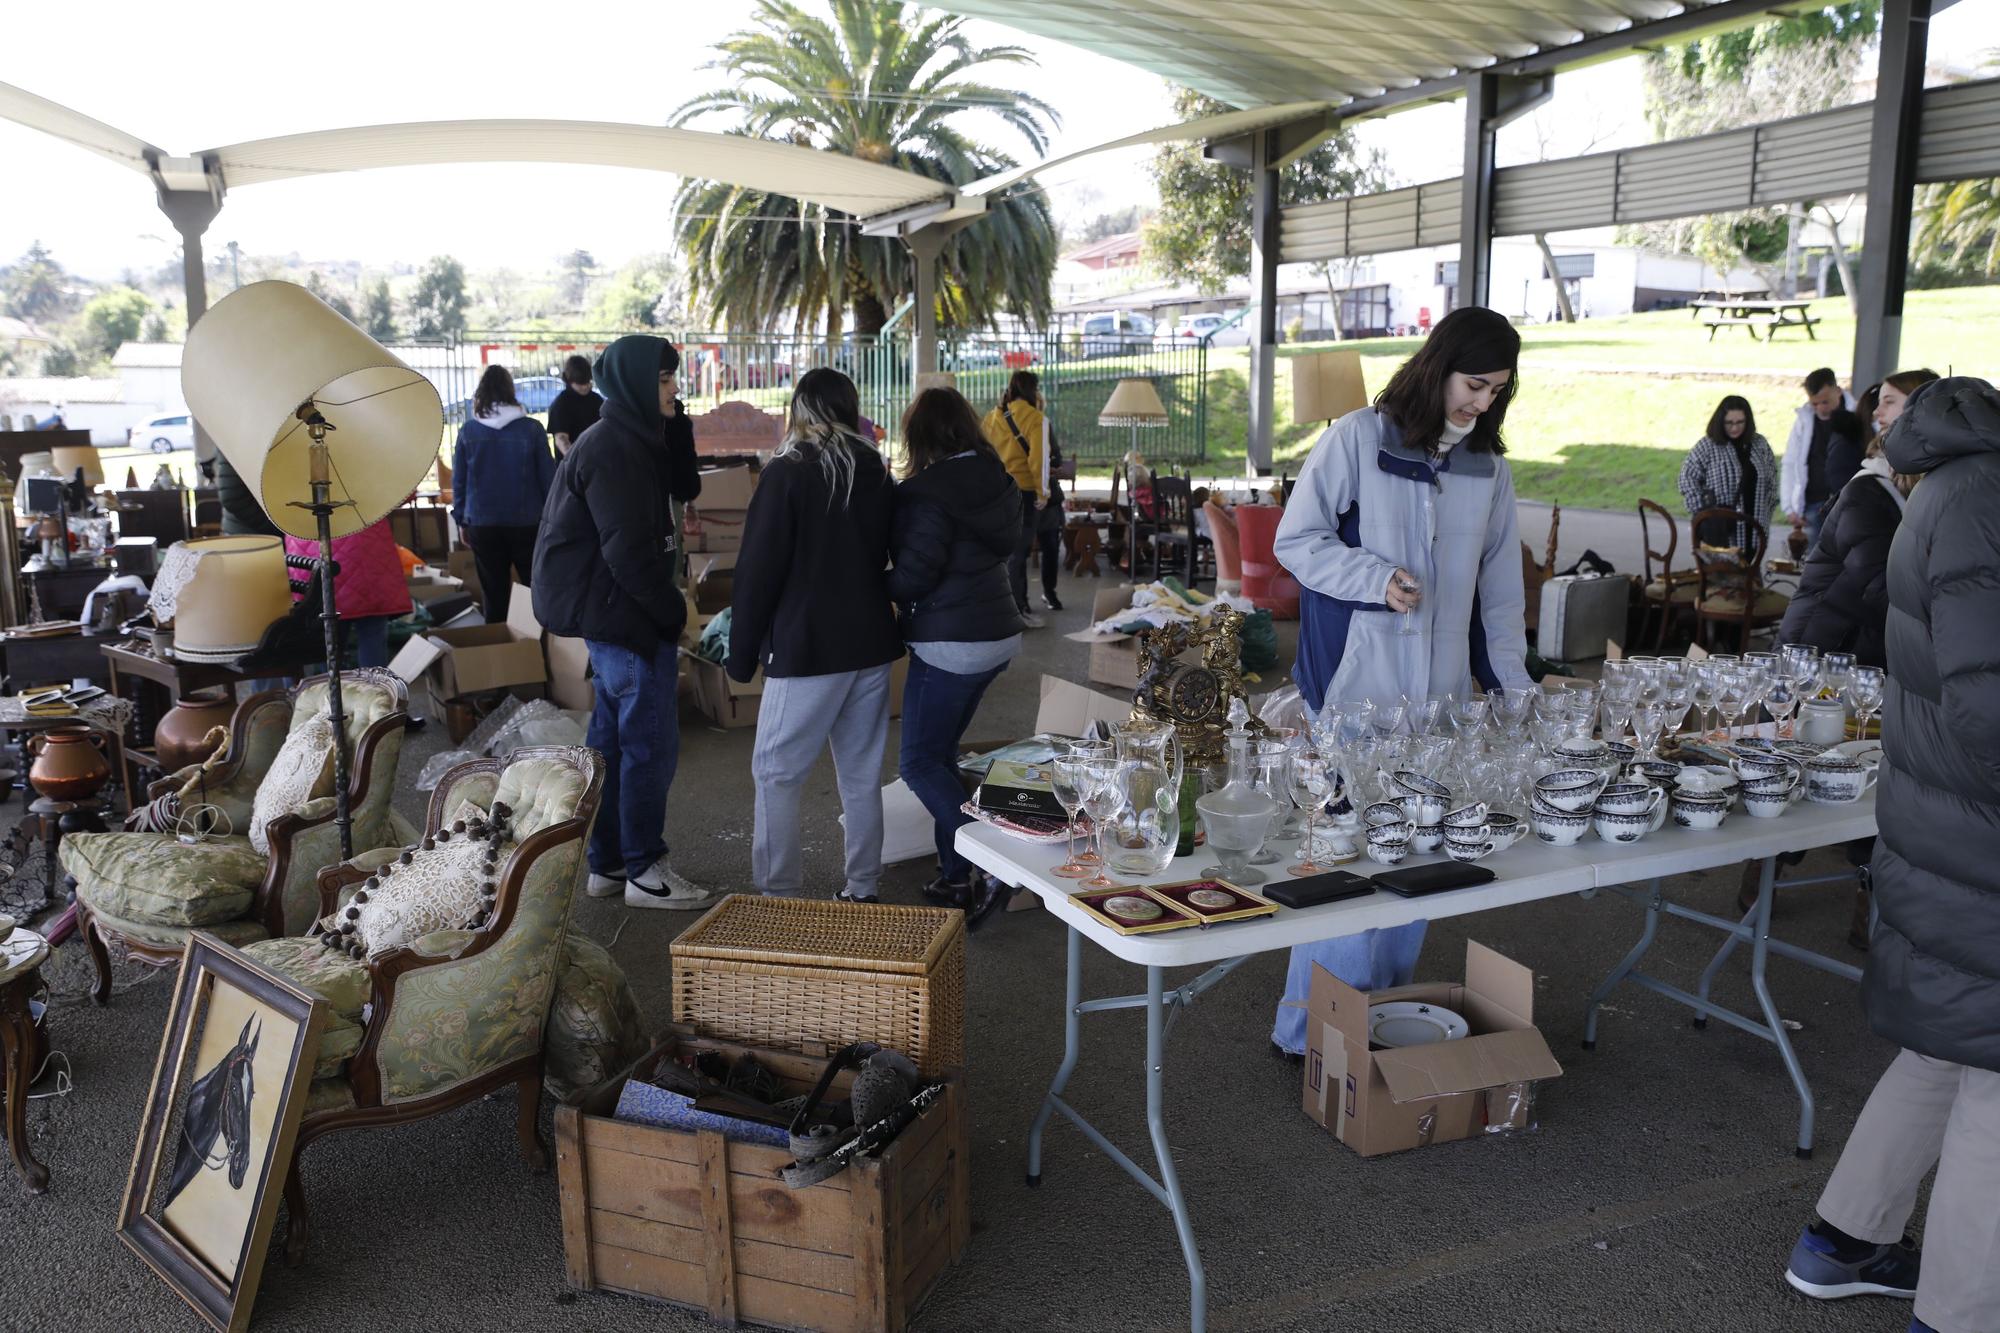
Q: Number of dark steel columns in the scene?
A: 3